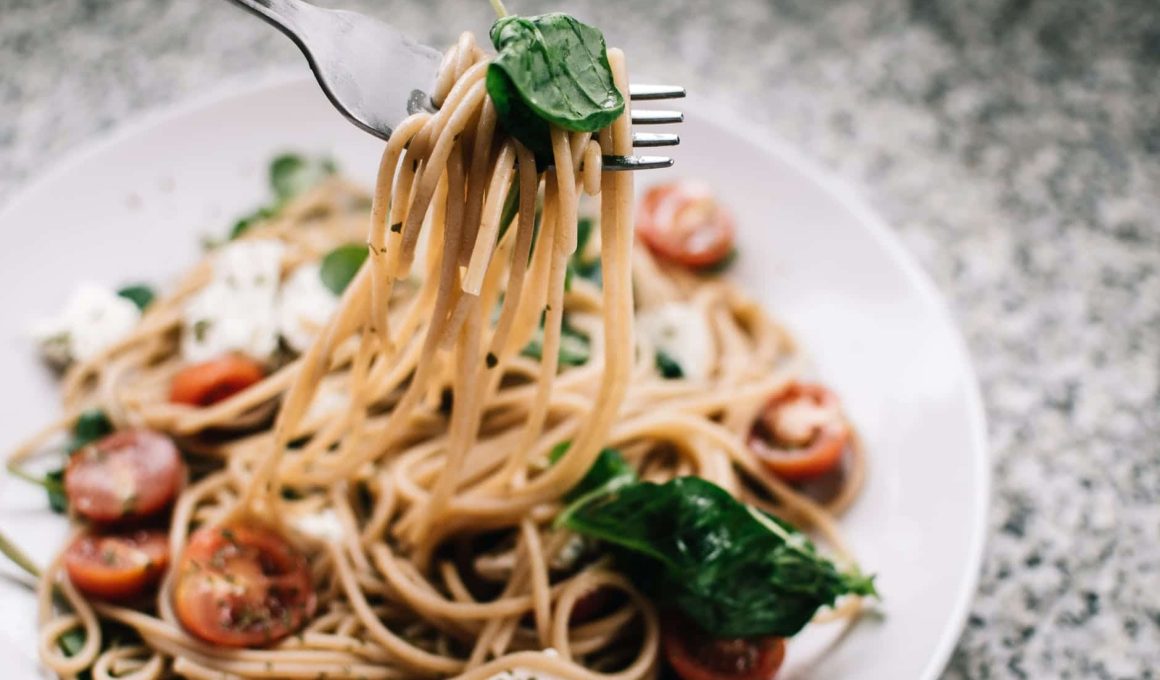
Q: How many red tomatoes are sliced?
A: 7